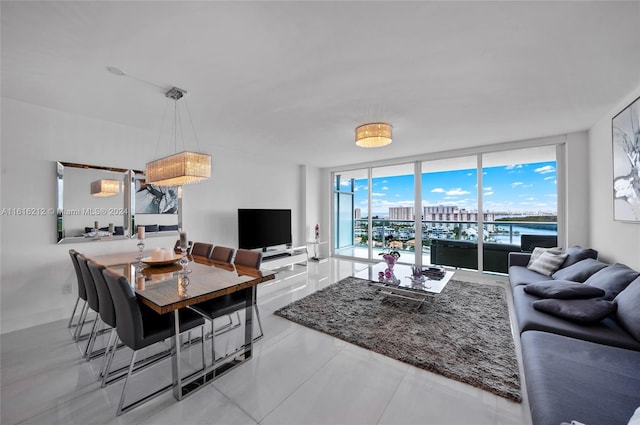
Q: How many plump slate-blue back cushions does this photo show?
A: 4